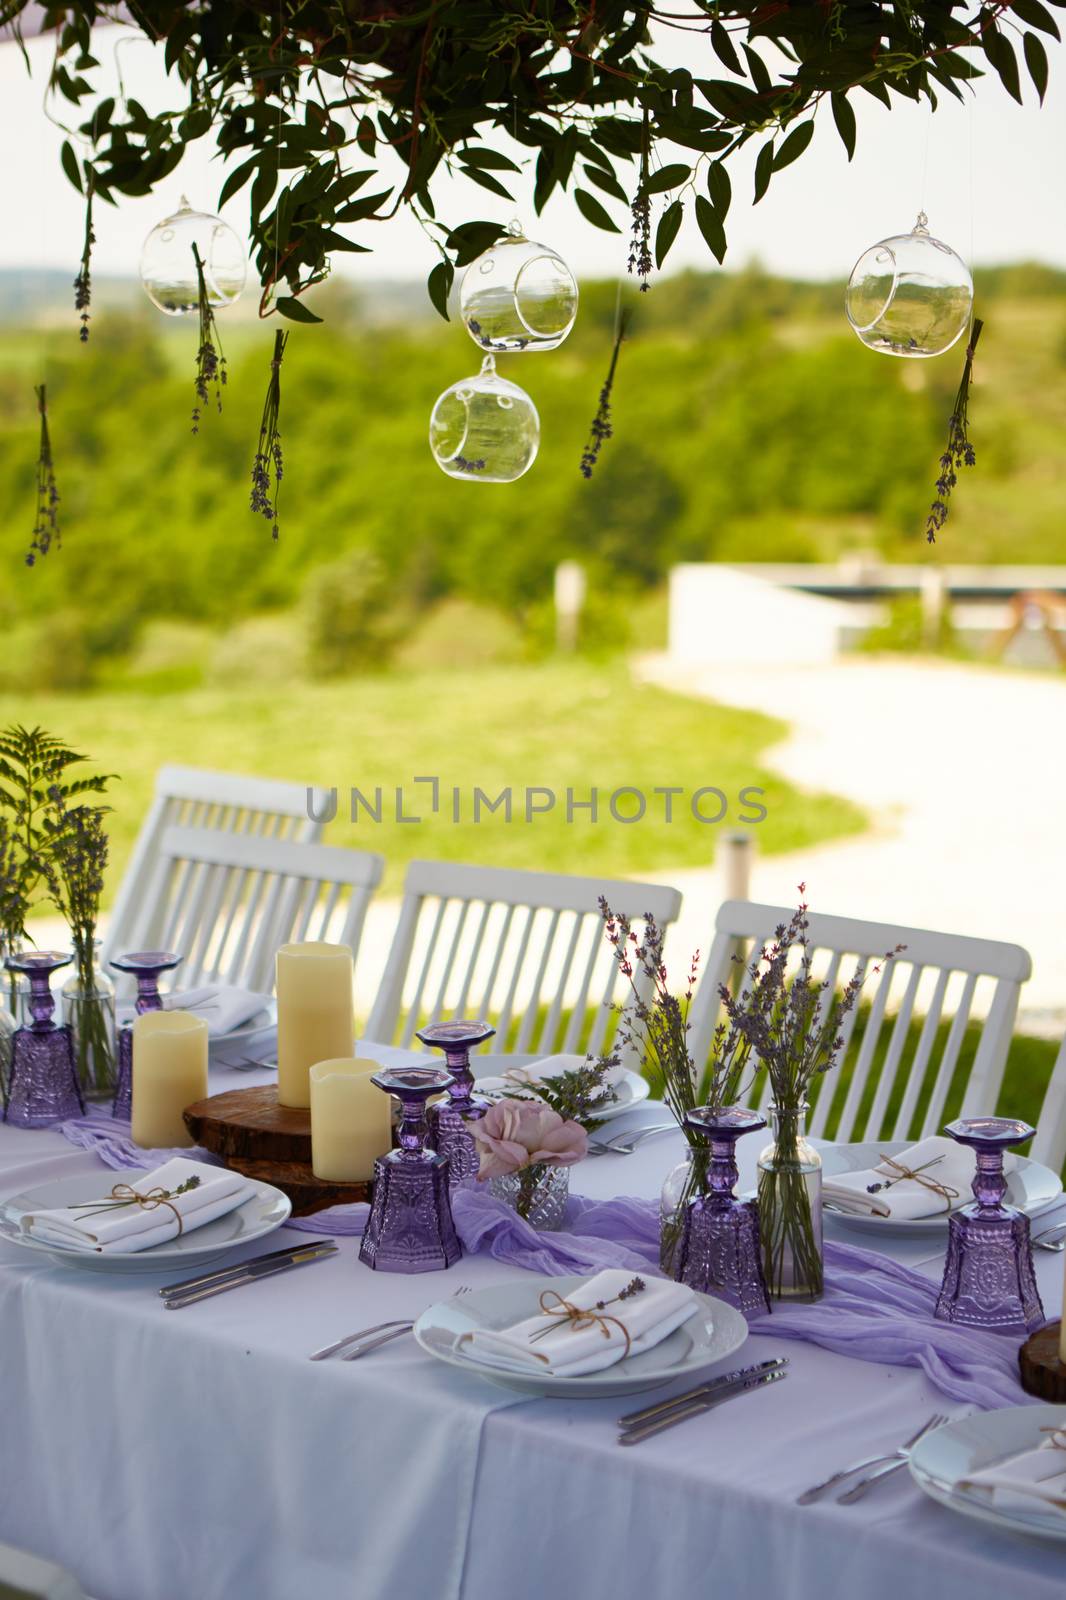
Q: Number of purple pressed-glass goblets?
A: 6